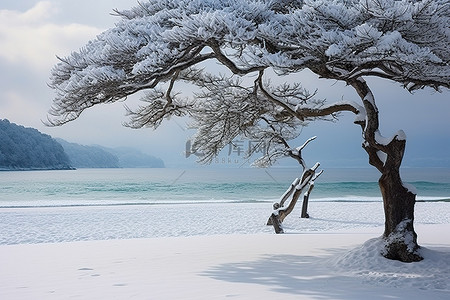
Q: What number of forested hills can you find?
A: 3